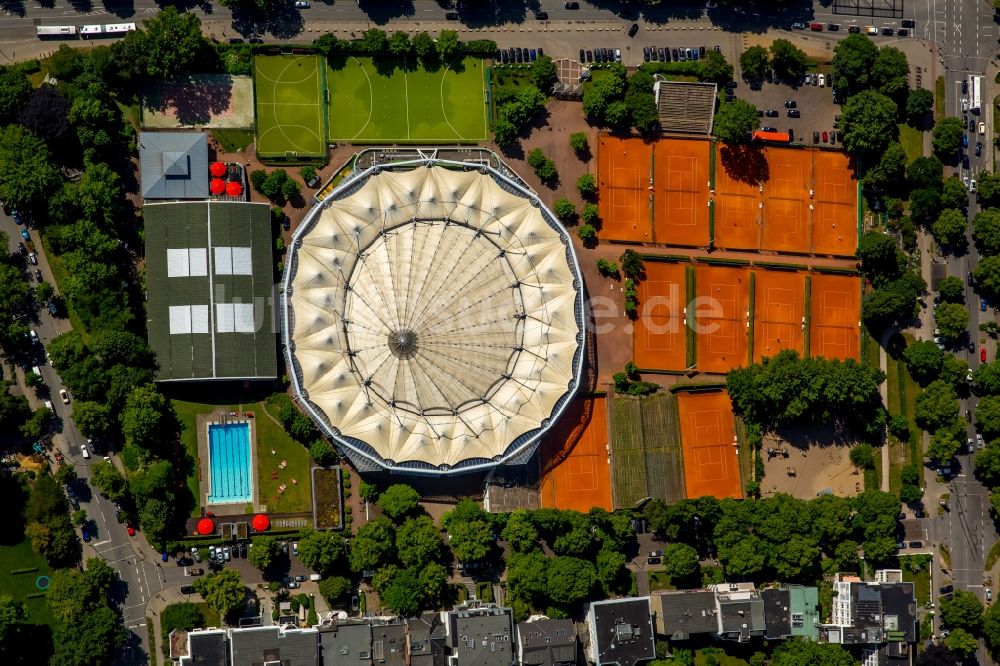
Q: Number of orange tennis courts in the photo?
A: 11